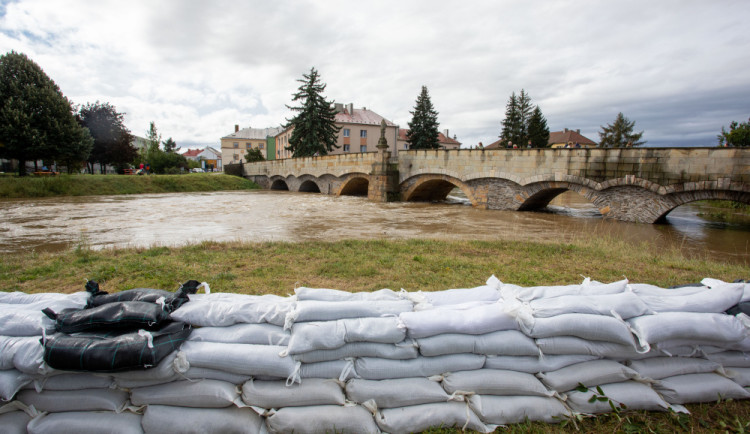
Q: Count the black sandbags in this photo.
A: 3